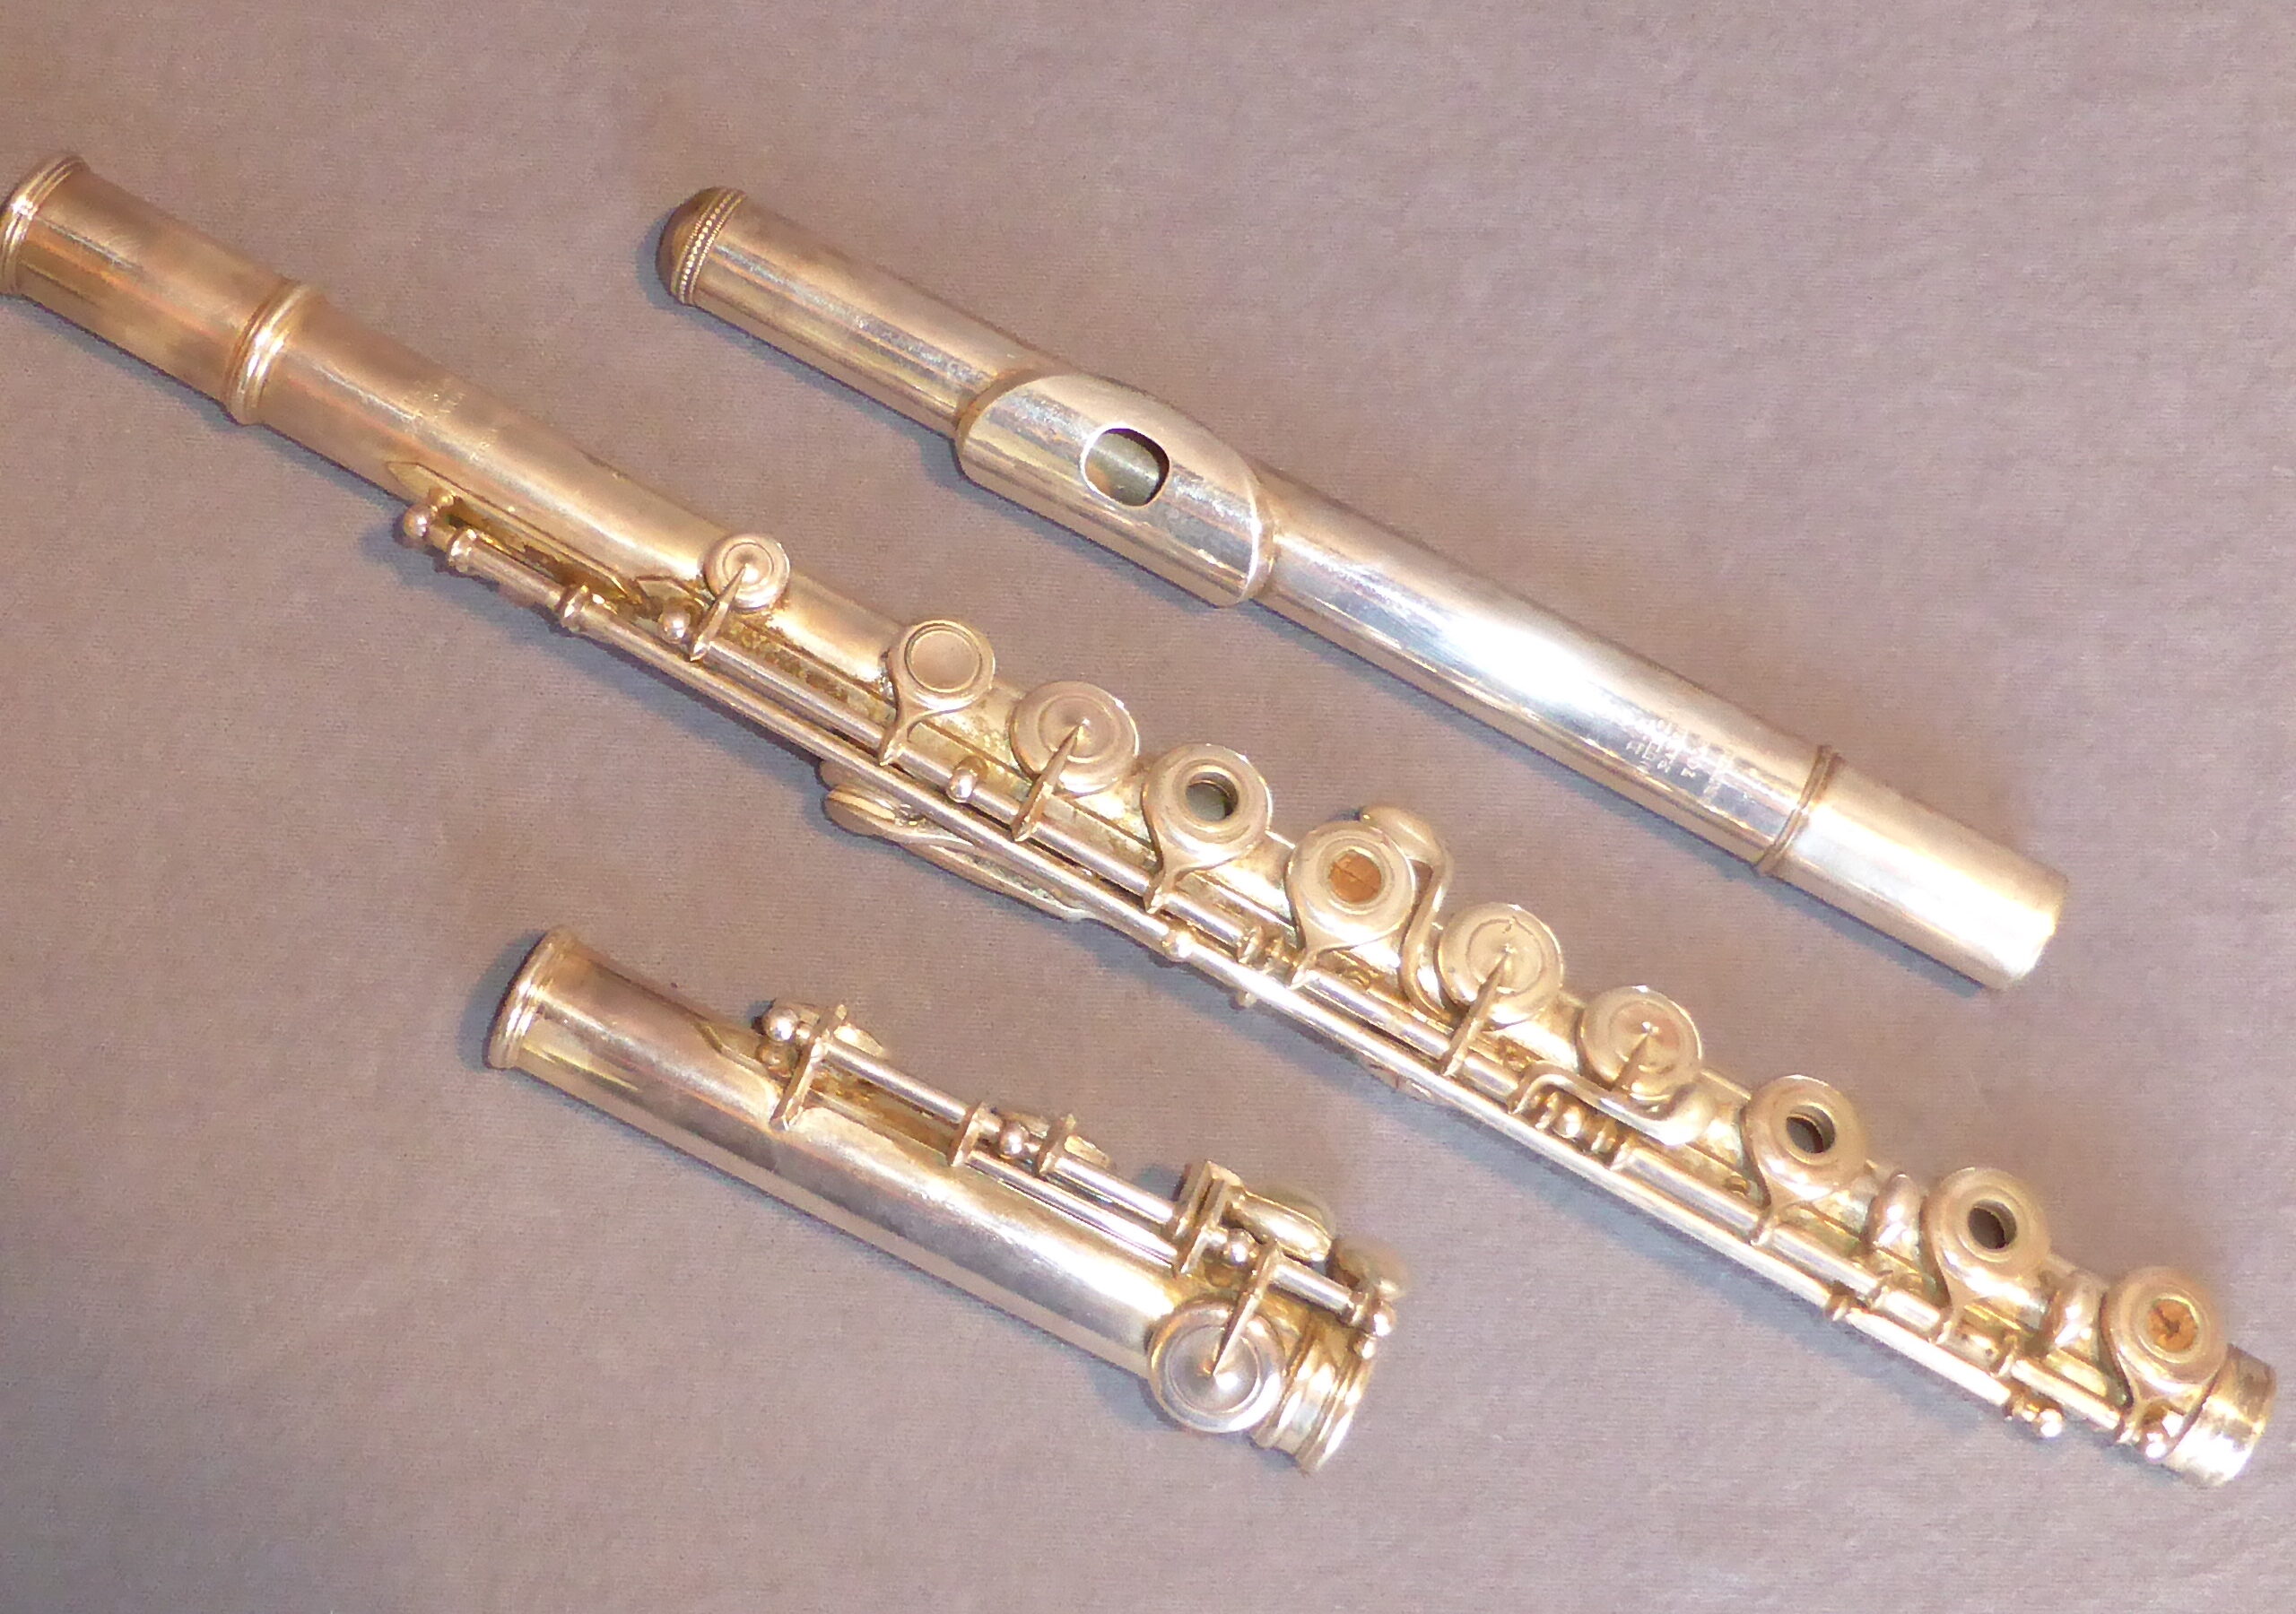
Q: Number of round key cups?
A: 11